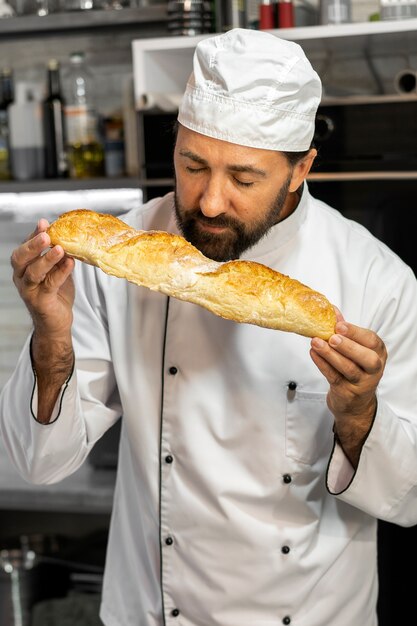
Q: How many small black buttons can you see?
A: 8